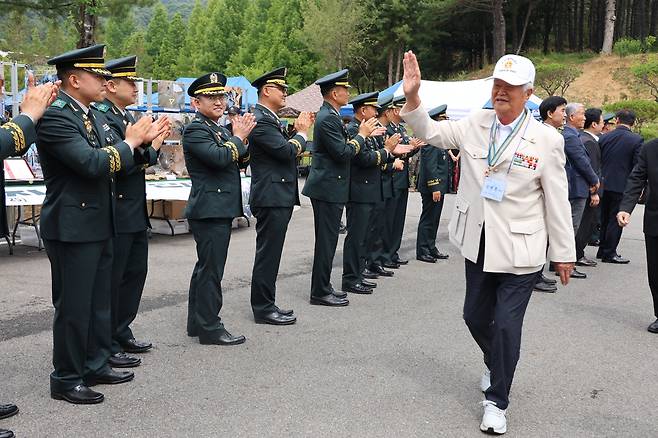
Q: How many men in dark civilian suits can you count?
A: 5